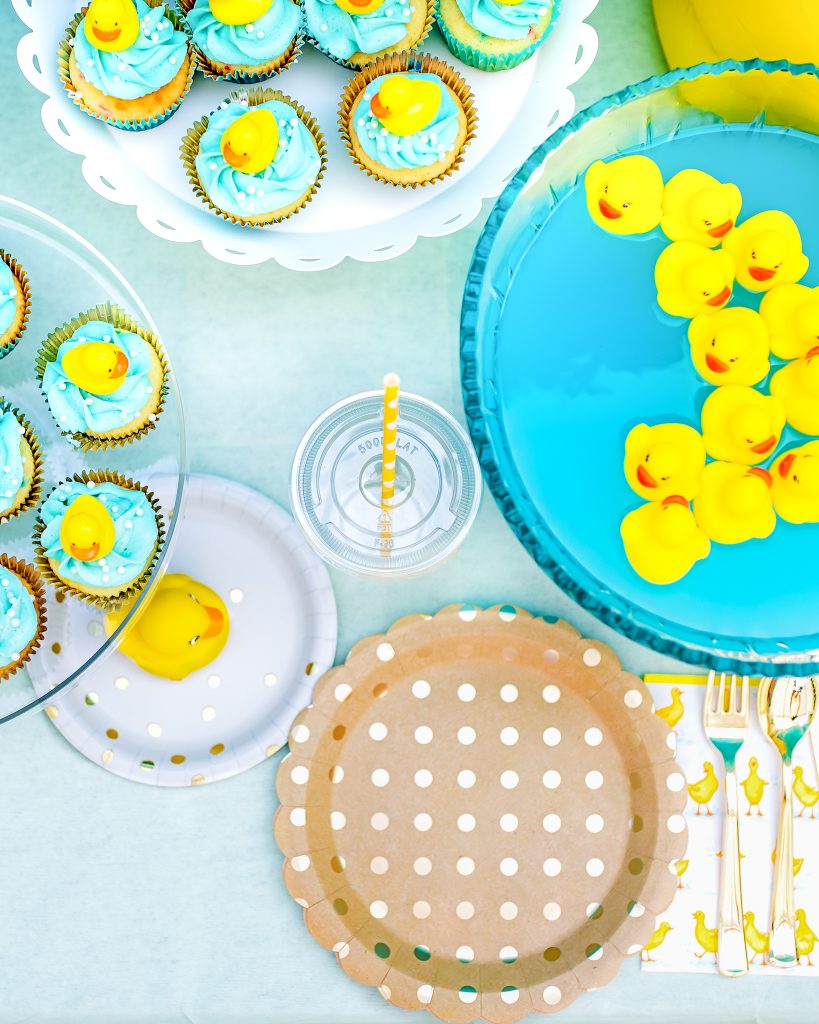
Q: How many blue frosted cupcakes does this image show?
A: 11